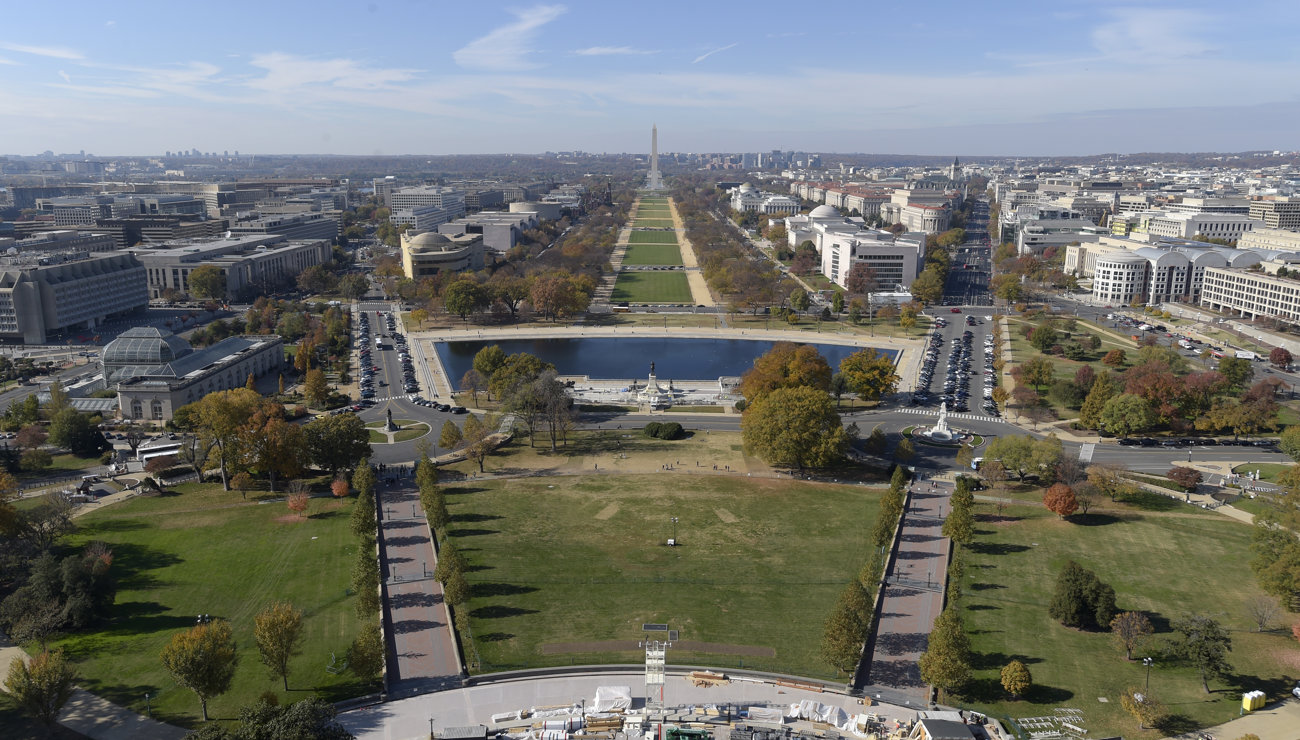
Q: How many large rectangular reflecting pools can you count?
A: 1